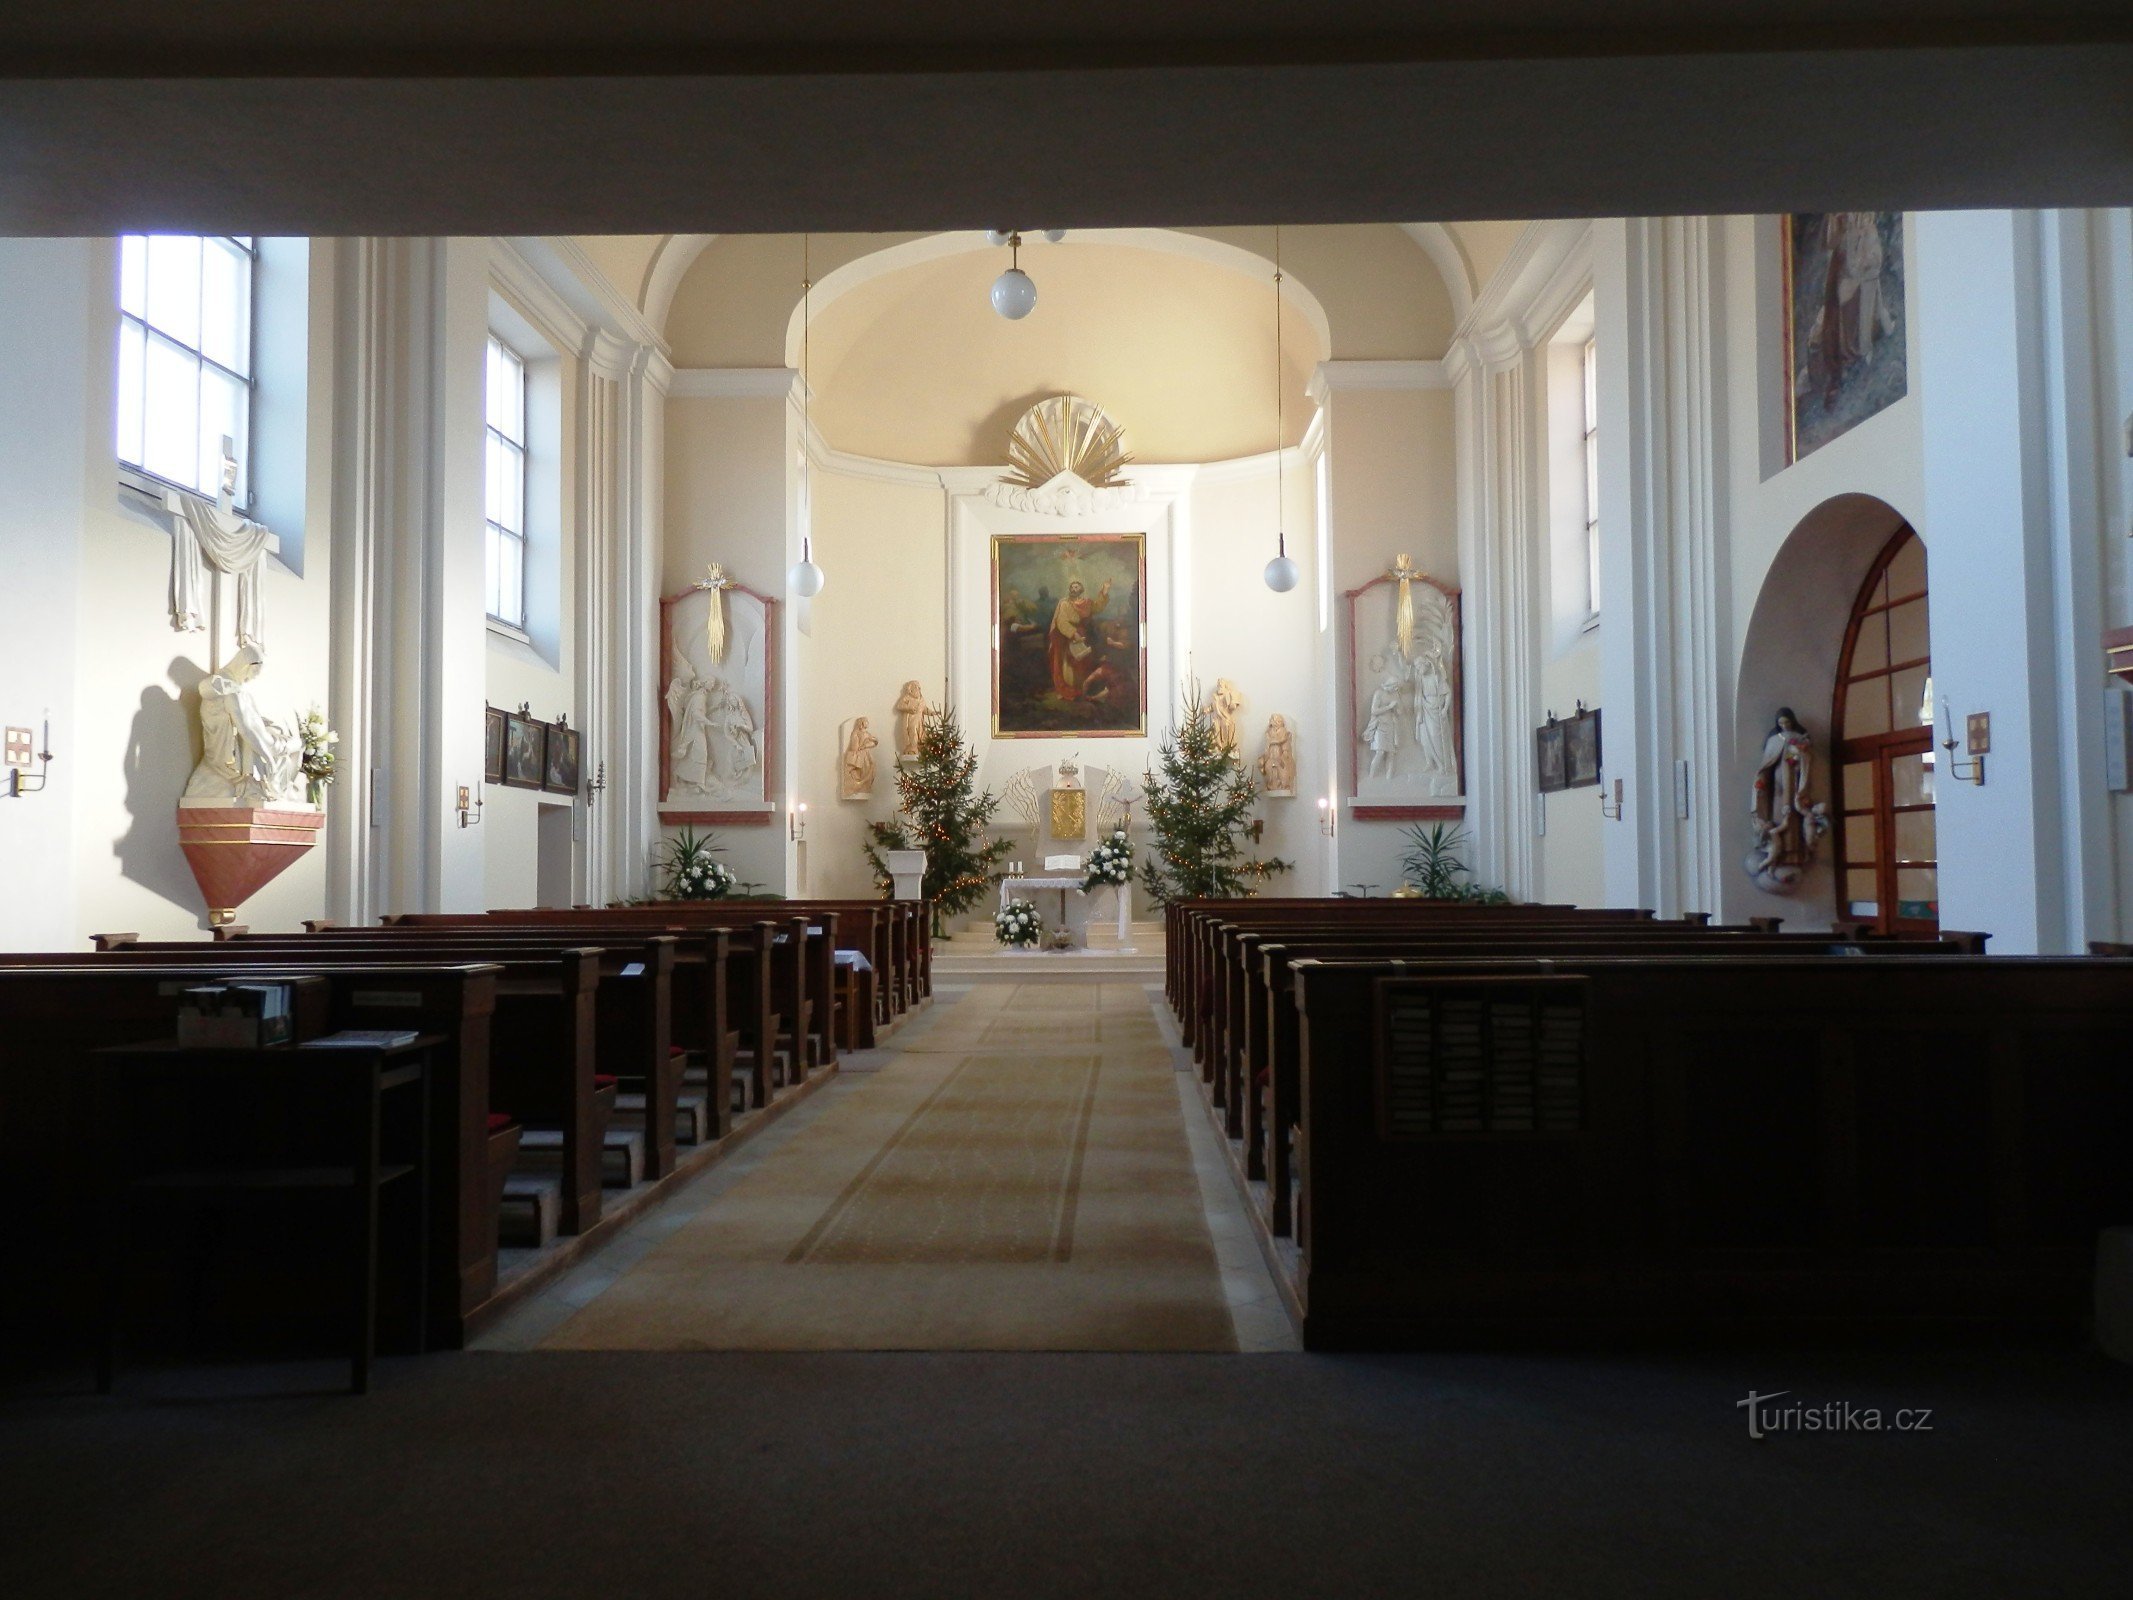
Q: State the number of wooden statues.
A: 4